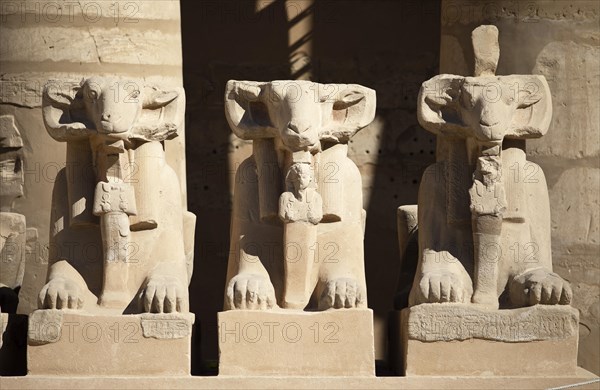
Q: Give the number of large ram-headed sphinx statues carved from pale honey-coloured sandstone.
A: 3